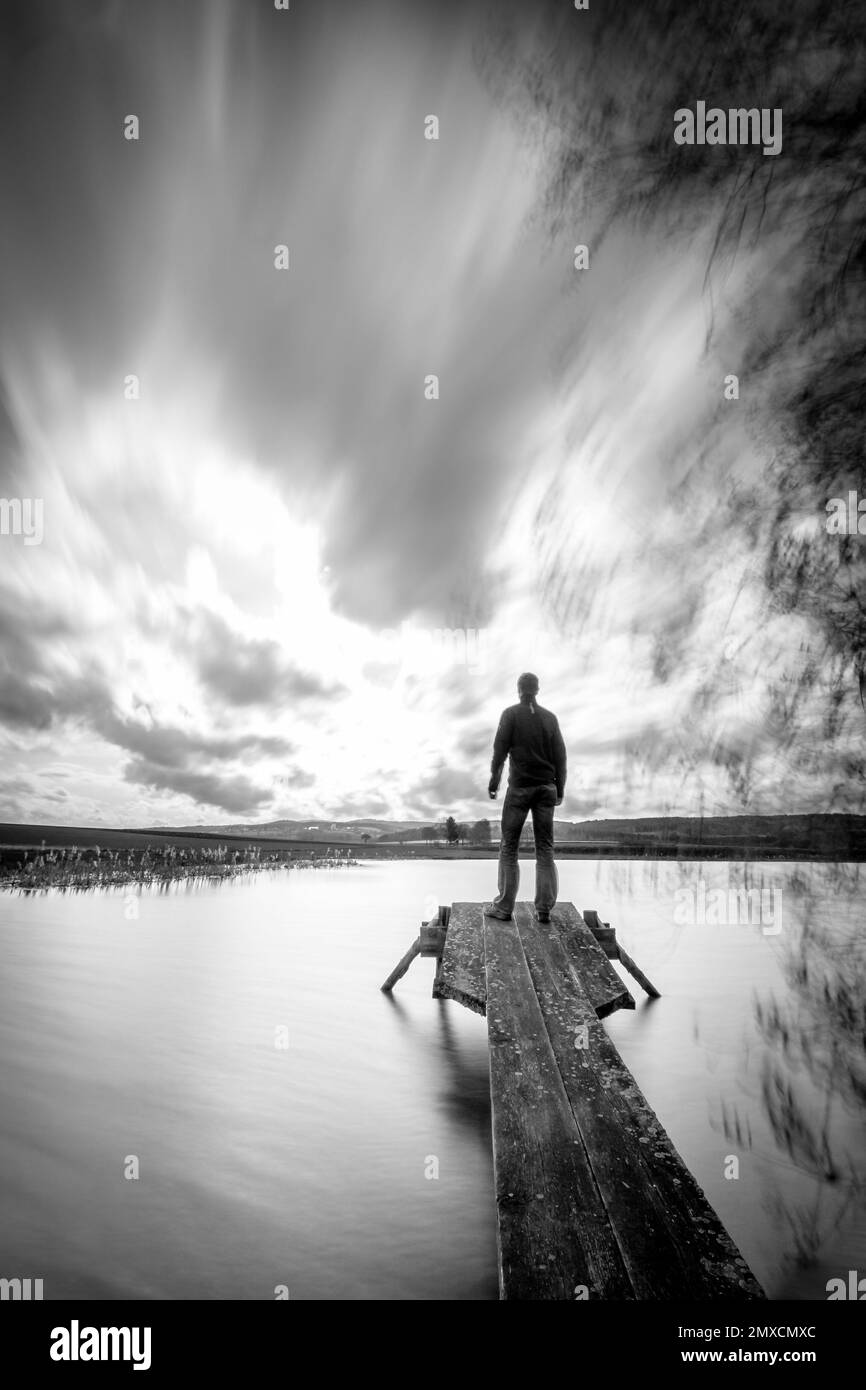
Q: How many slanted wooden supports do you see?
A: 2